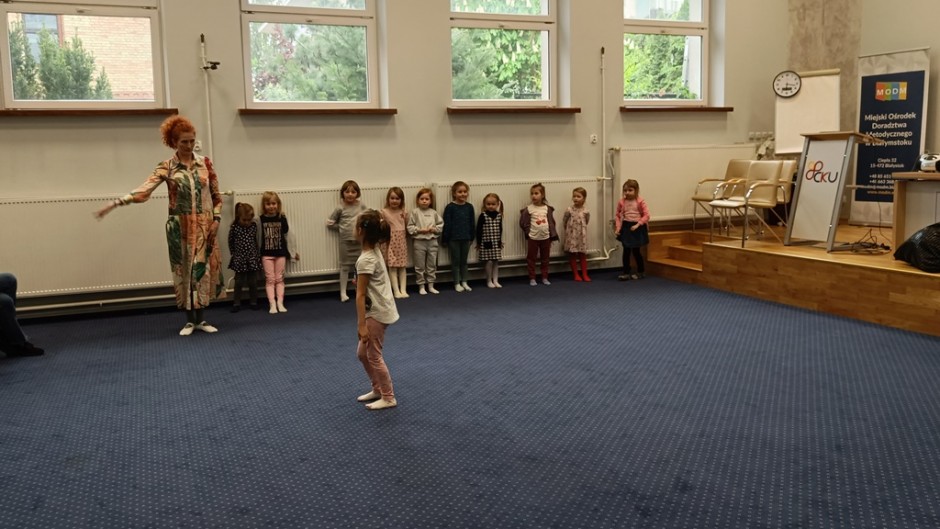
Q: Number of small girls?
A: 11